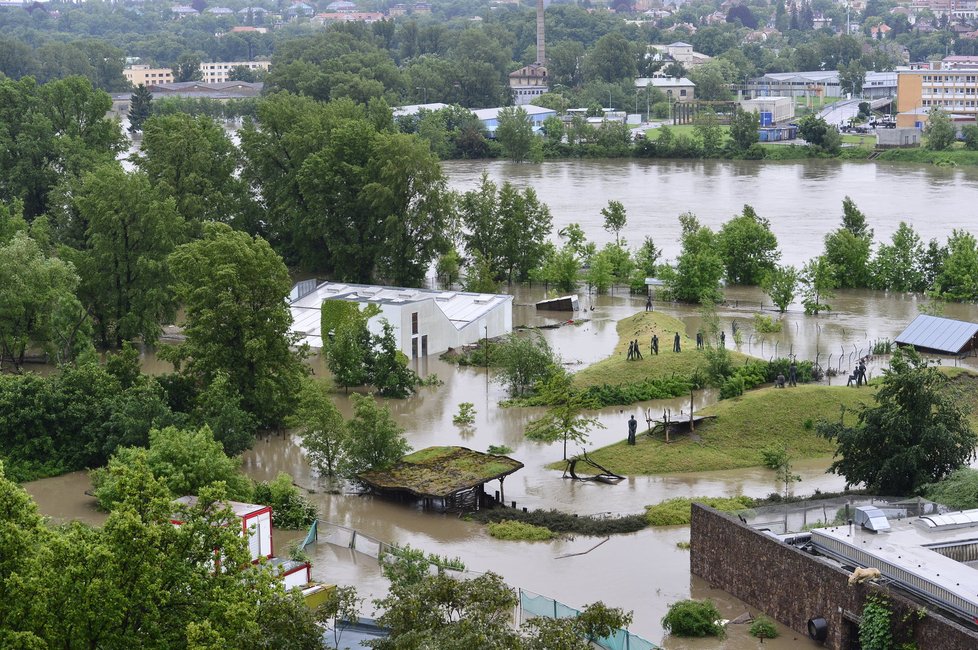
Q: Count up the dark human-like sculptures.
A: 12